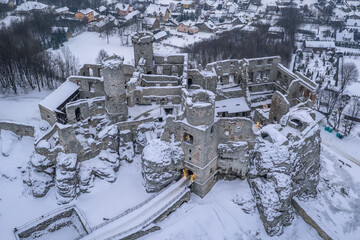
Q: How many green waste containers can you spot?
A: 3